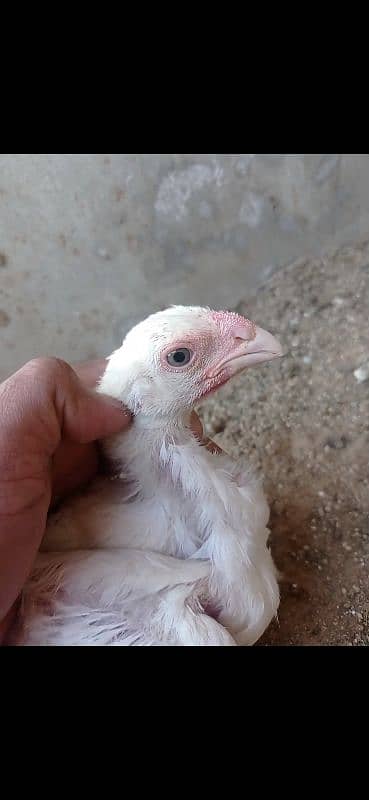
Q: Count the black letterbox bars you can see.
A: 2